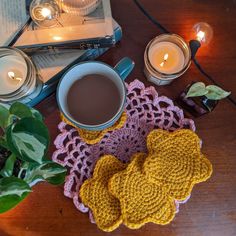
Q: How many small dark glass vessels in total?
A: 1